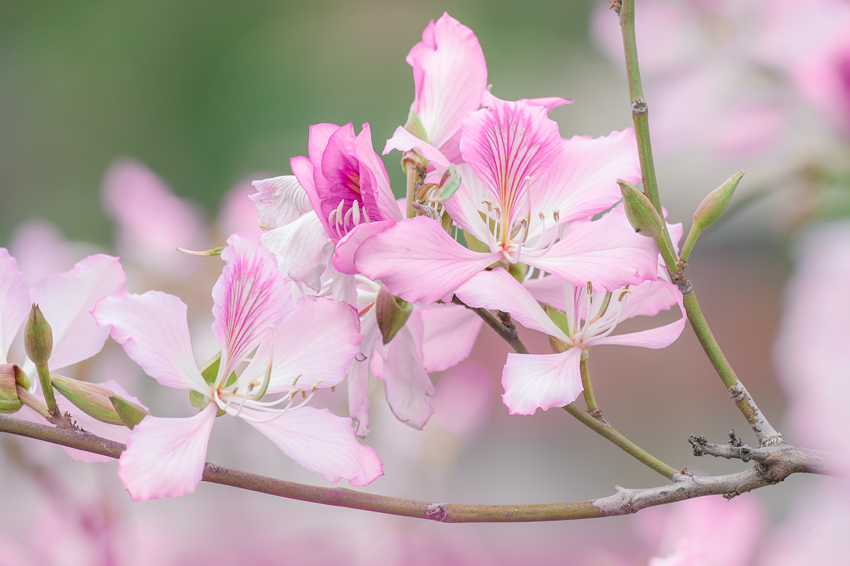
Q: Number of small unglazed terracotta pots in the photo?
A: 0